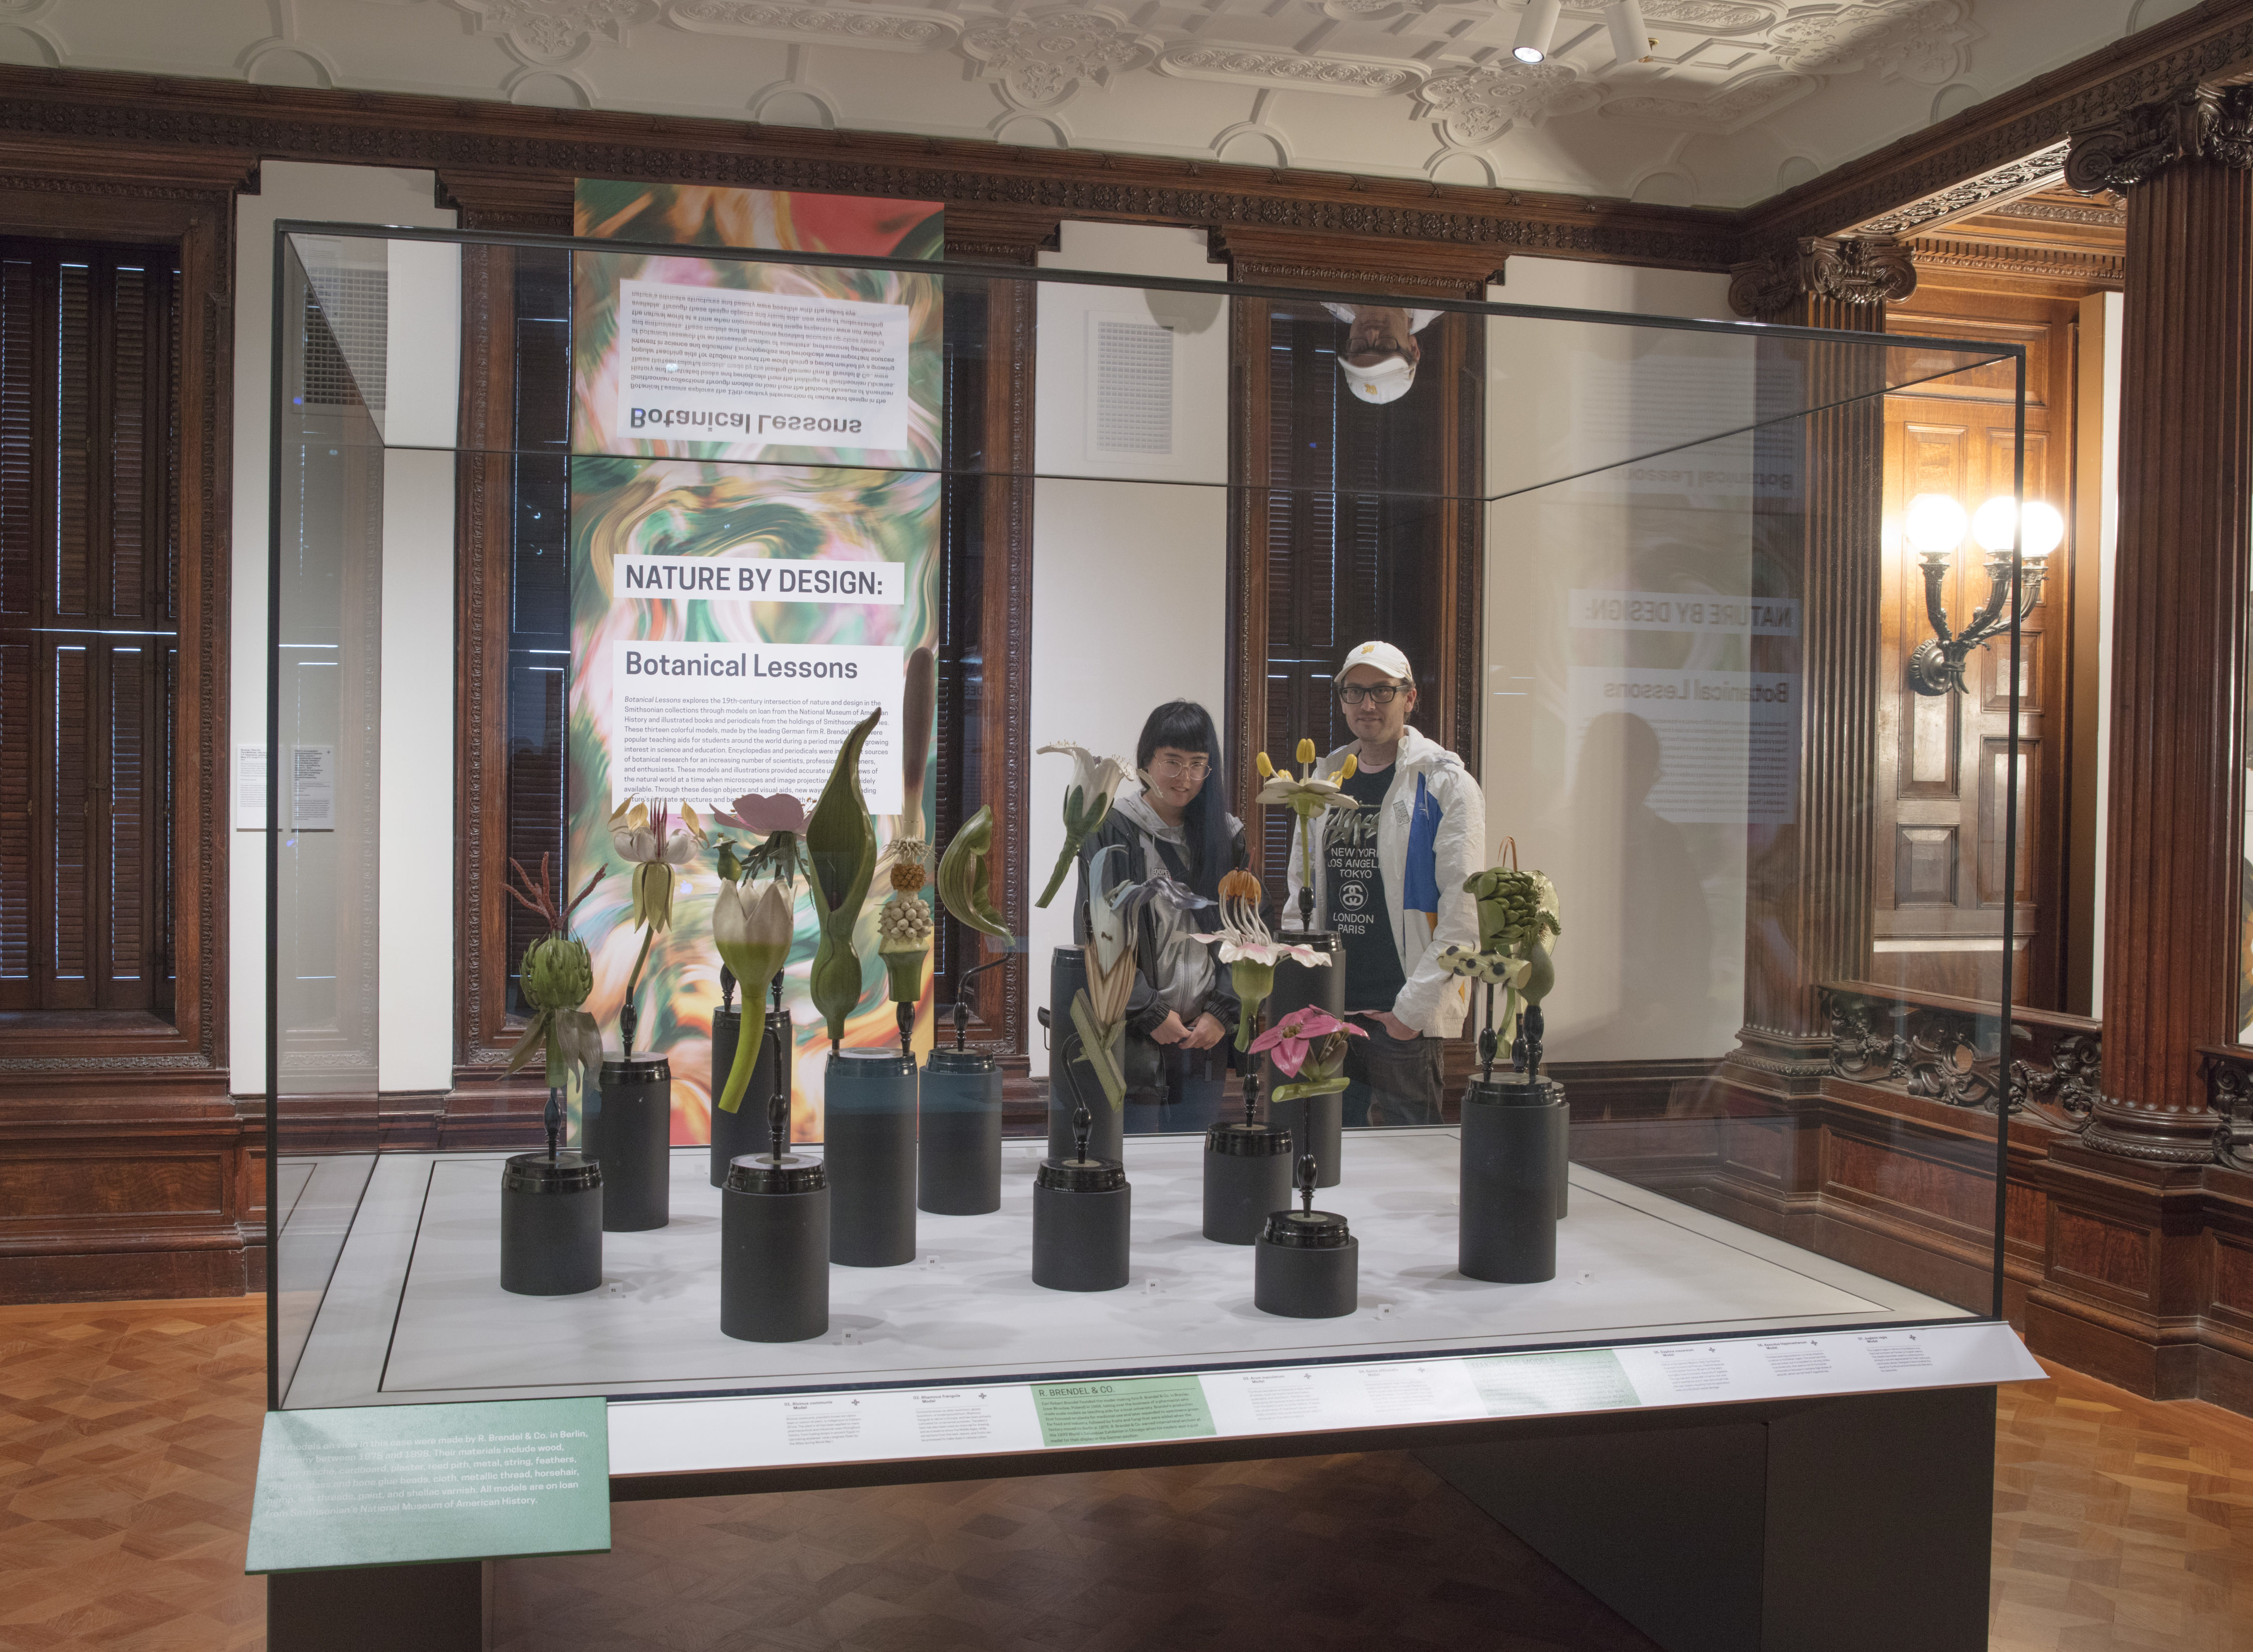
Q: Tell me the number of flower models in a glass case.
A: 13